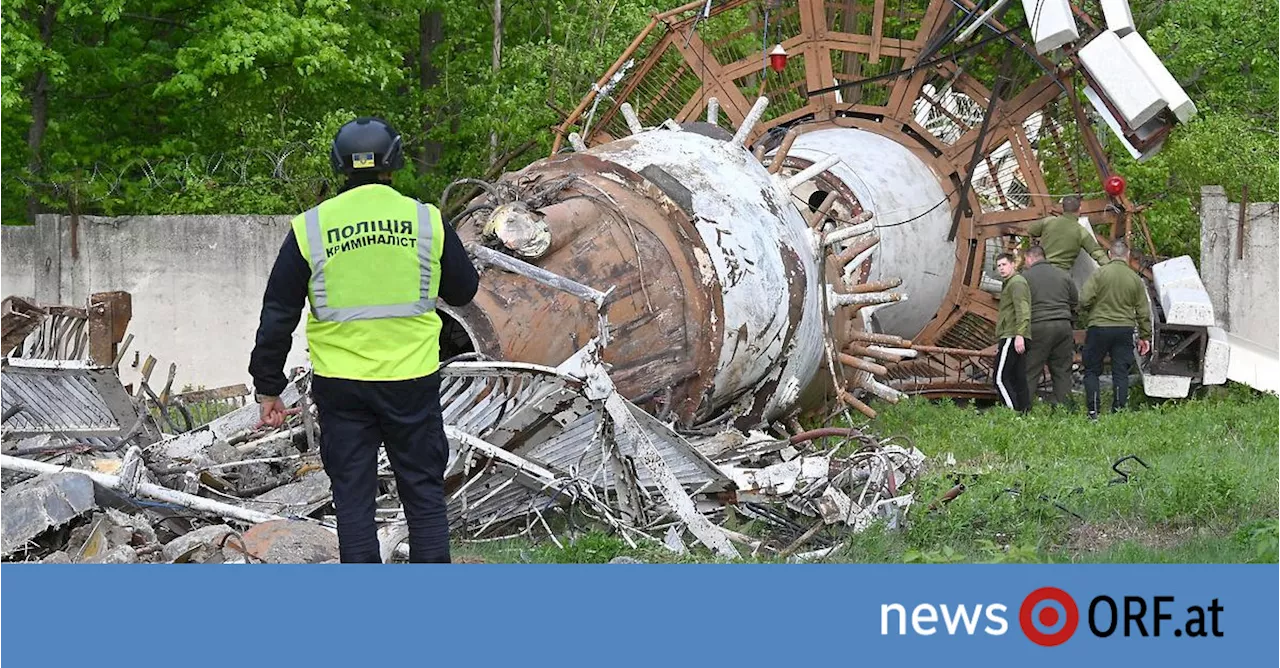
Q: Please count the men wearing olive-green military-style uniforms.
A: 4